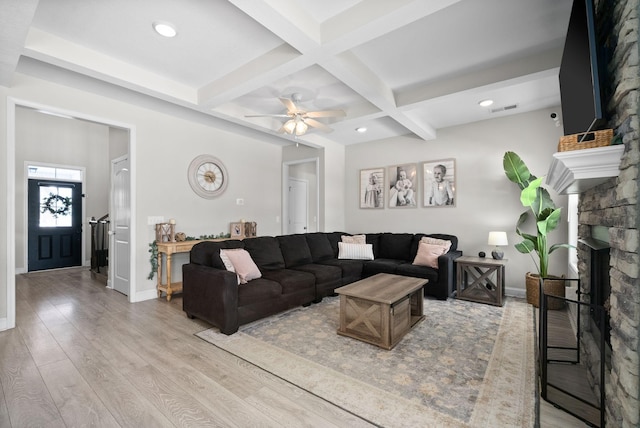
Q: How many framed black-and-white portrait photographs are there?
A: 3